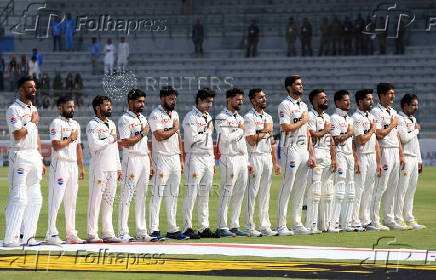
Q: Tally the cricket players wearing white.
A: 14